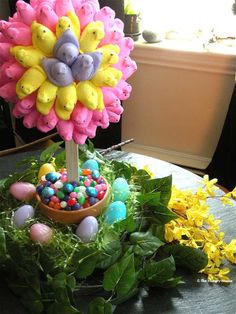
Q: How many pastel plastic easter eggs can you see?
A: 8